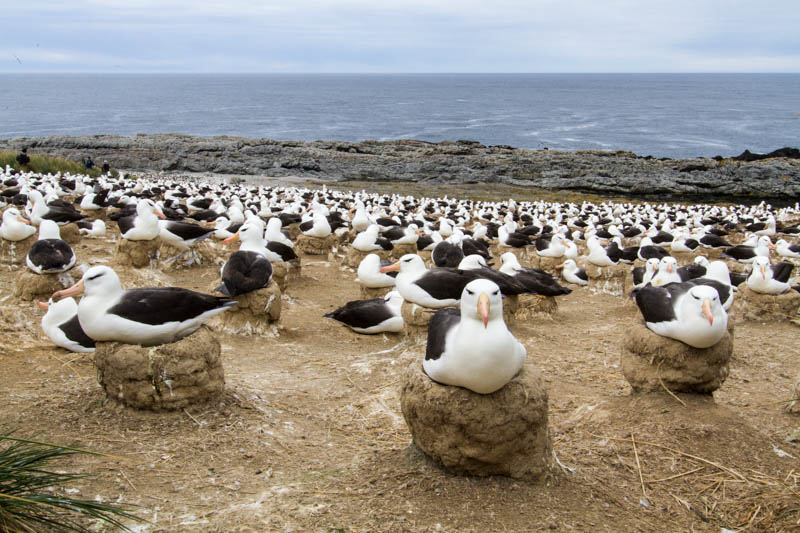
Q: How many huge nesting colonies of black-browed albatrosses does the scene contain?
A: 1